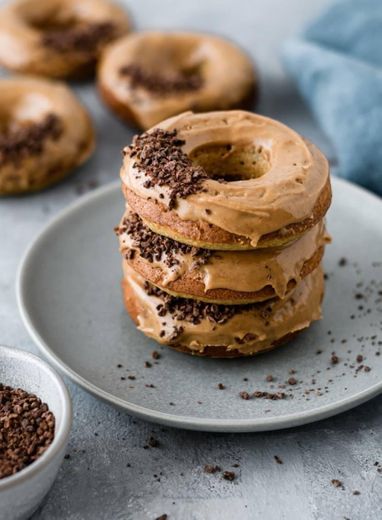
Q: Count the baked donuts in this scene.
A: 6